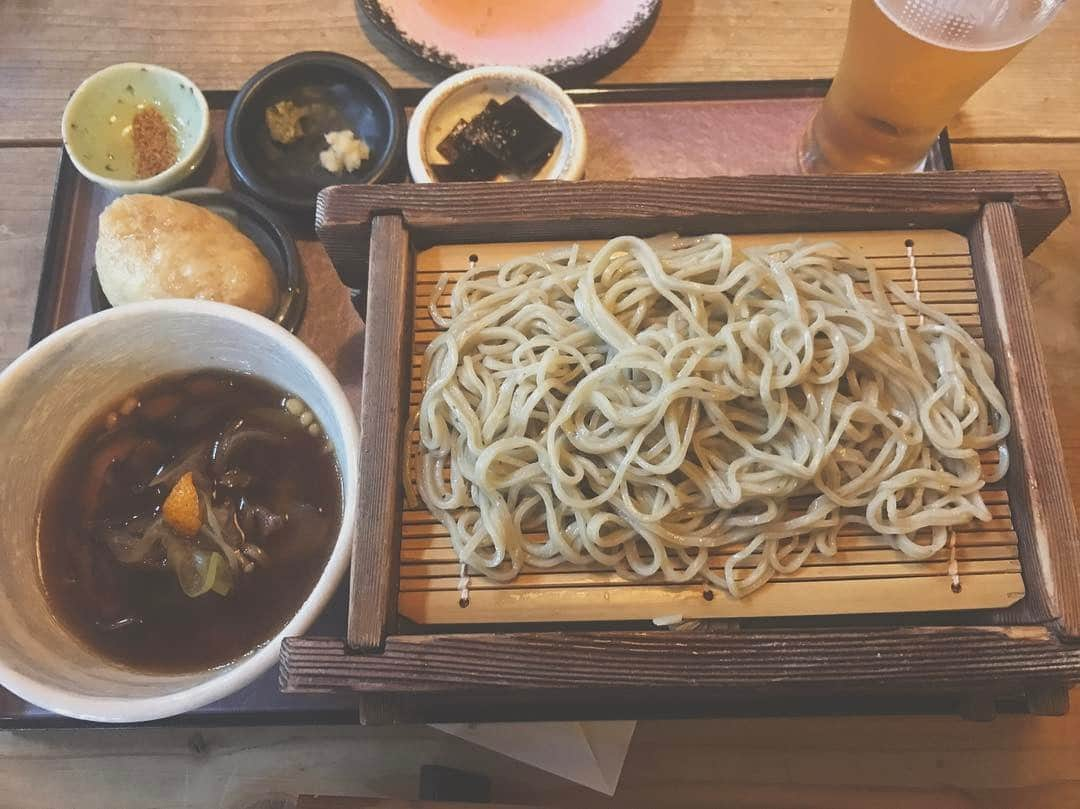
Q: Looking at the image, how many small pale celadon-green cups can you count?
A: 1